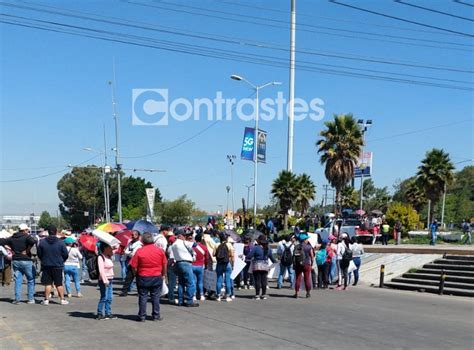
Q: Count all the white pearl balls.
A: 0